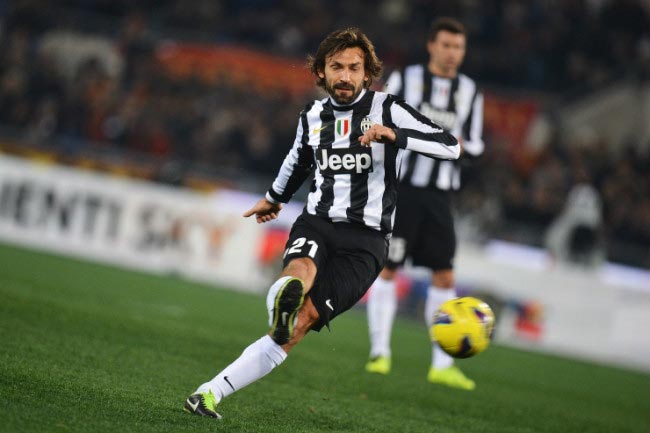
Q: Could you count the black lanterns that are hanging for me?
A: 0